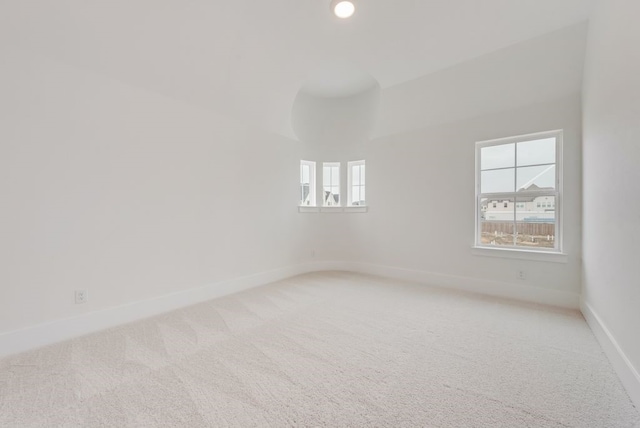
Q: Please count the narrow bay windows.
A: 3